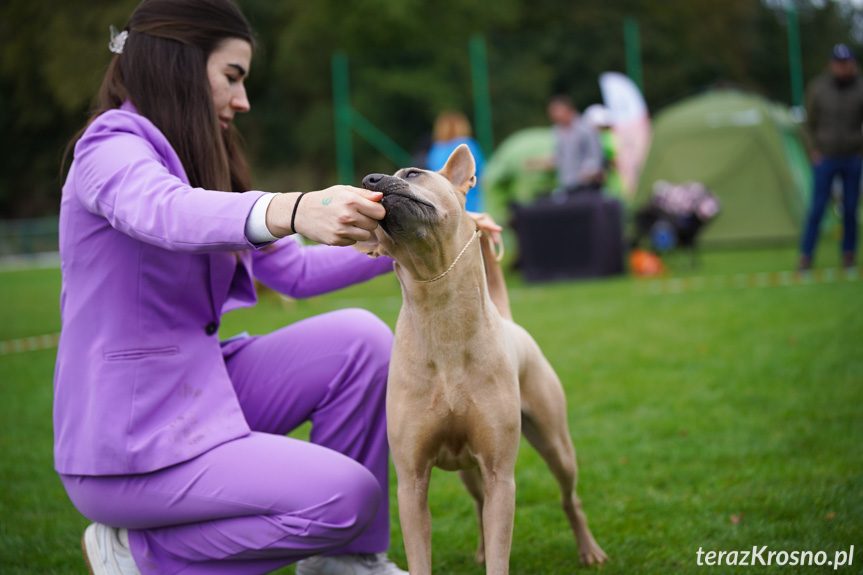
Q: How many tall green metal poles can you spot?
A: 4